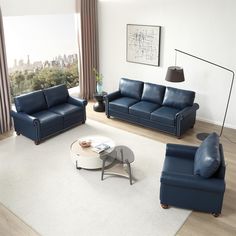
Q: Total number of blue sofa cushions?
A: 12